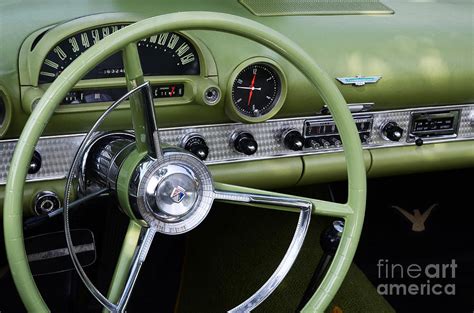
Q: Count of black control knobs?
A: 5